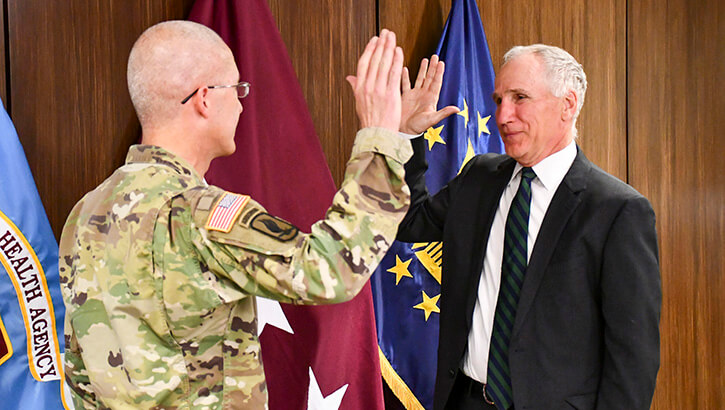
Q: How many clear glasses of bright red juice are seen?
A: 0